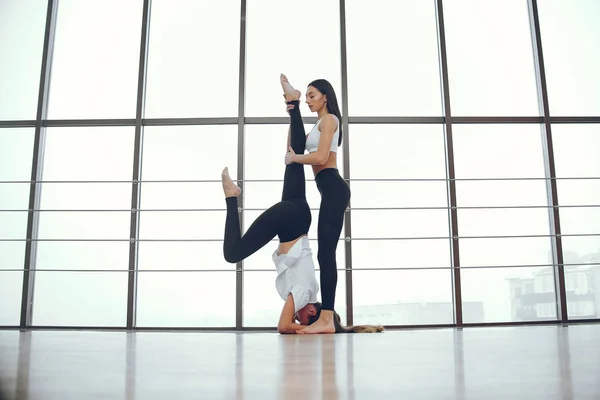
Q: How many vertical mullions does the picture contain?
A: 6